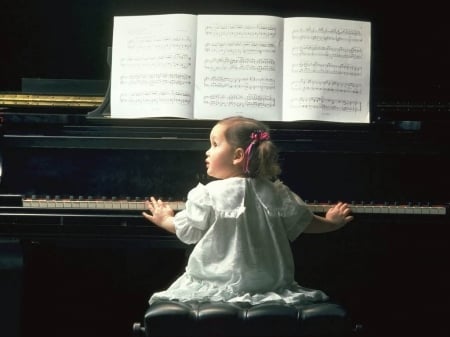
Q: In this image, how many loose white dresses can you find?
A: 1